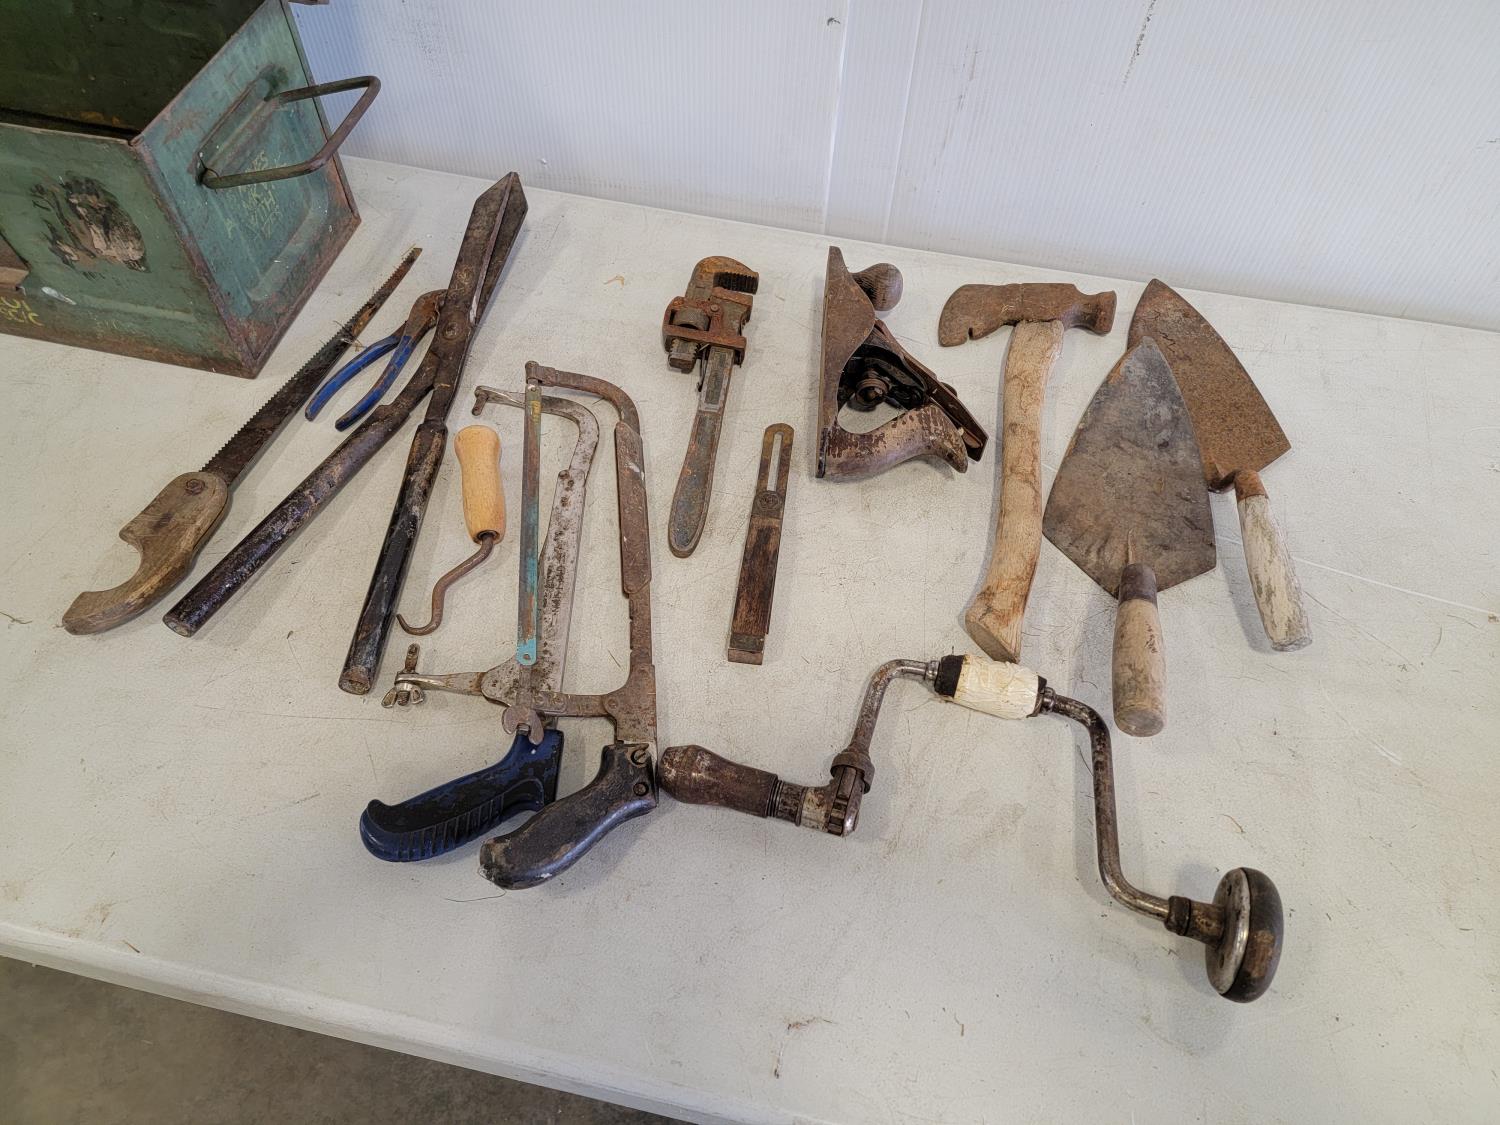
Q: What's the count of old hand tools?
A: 13